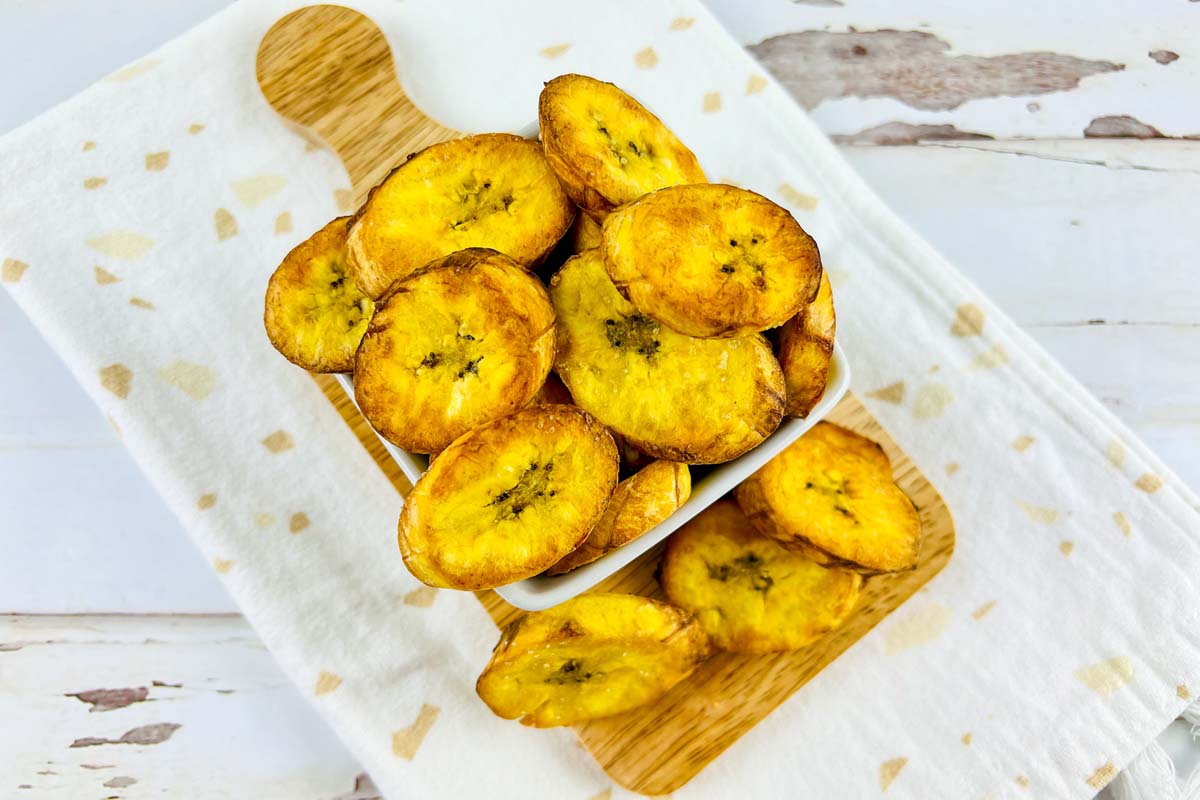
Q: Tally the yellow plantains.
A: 12